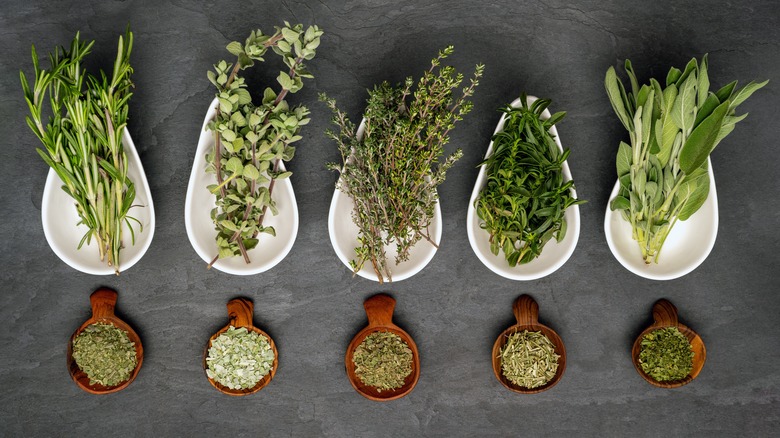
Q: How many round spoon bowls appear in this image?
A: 5